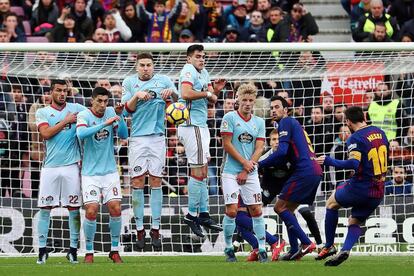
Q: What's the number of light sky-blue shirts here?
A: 5